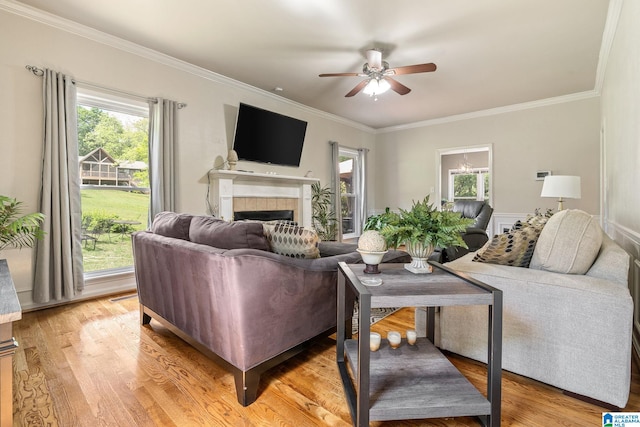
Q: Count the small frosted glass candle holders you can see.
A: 3